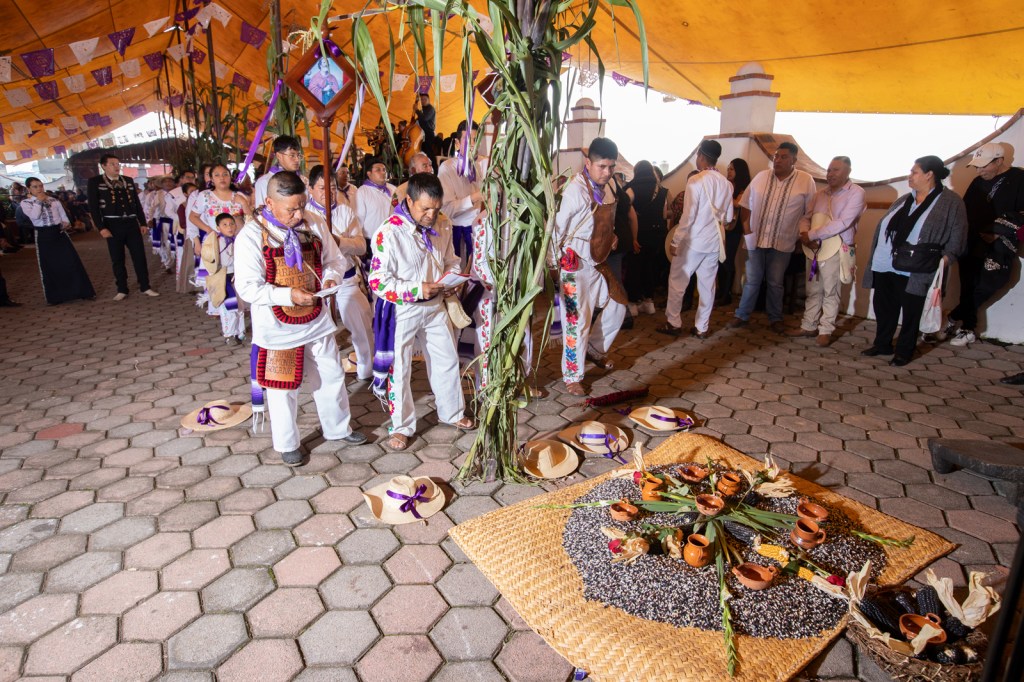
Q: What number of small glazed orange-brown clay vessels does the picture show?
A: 10